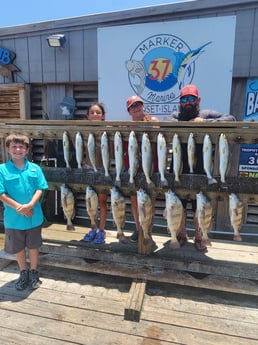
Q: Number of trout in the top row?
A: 12